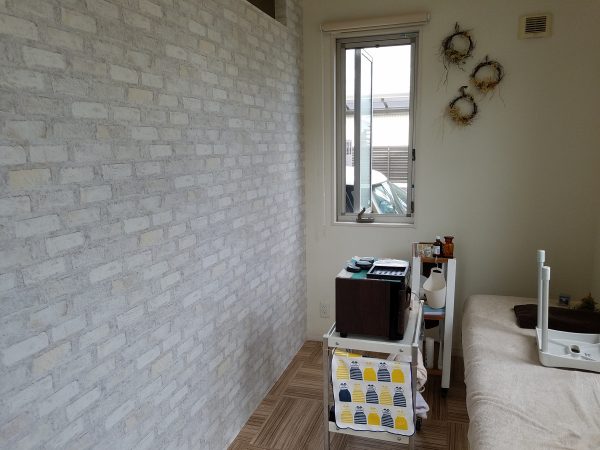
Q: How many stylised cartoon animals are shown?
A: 15